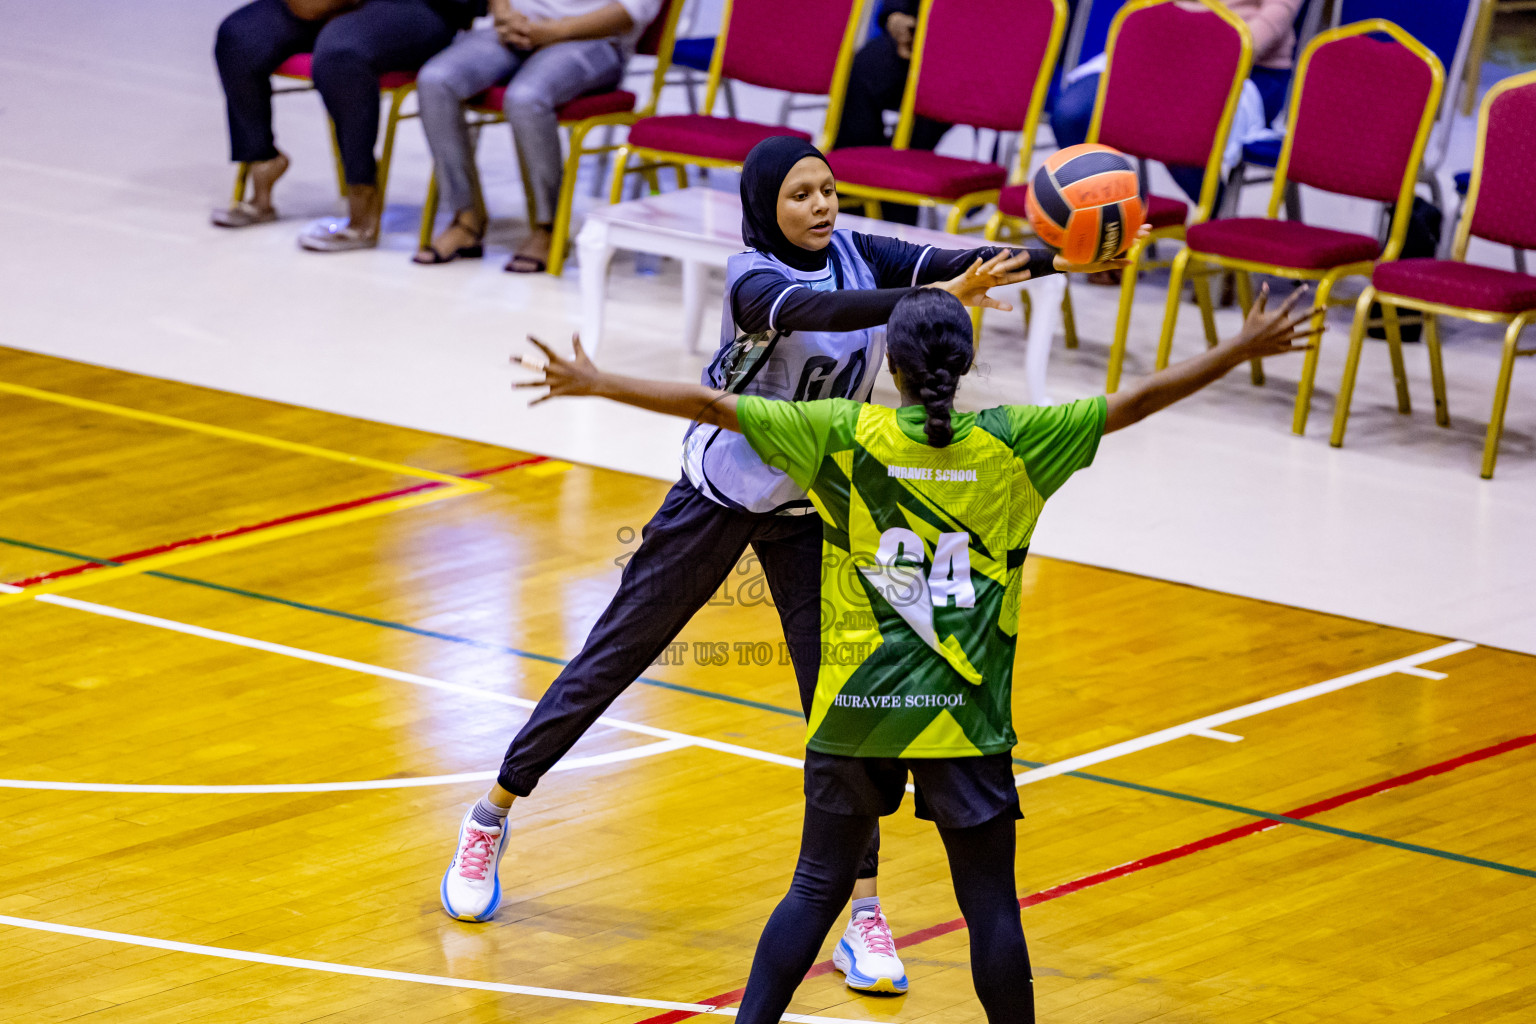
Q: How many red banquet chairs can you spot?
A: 7